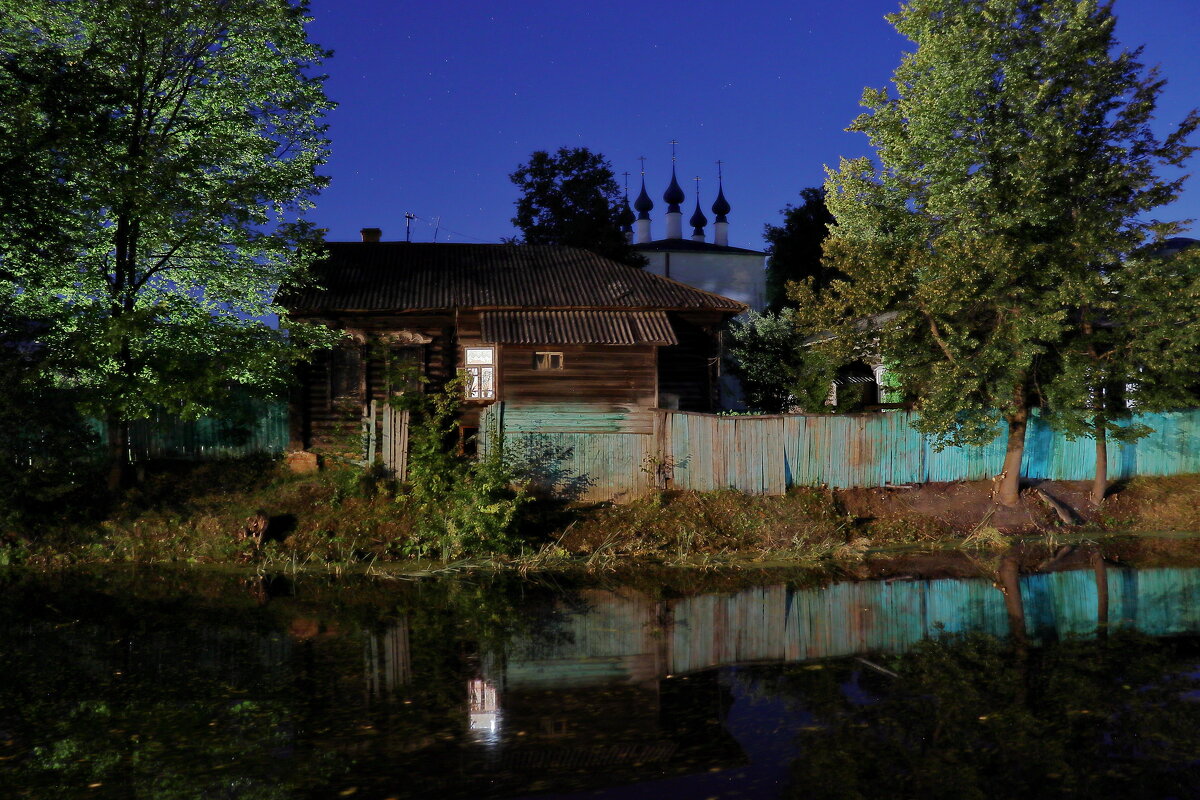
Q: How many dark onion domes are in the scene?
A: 5